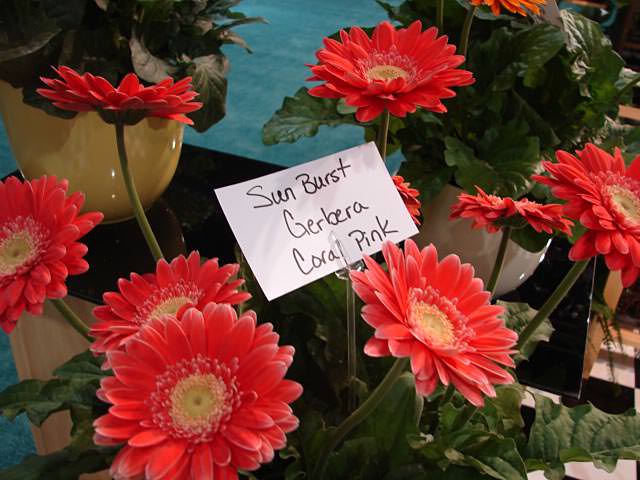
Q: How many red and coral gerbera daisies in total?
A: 9